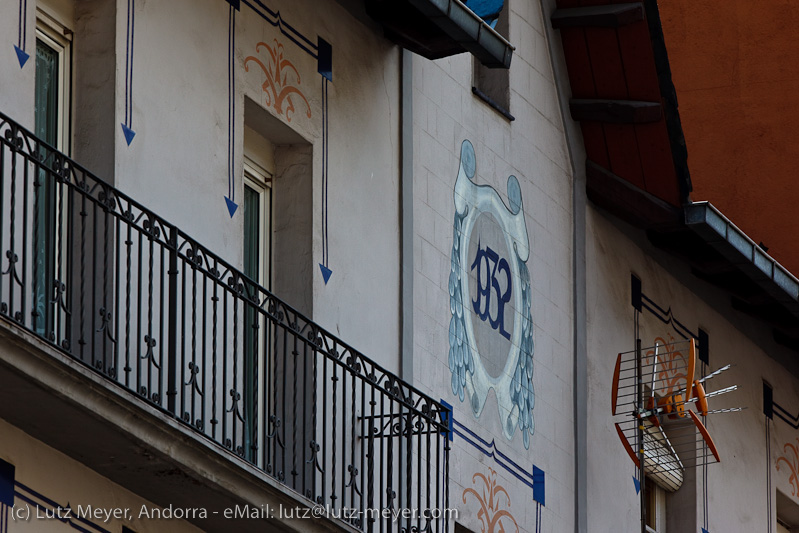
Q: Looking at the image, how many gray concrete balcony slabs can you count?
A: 1